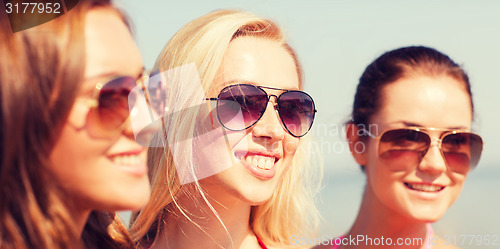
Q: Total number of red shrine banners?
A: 0